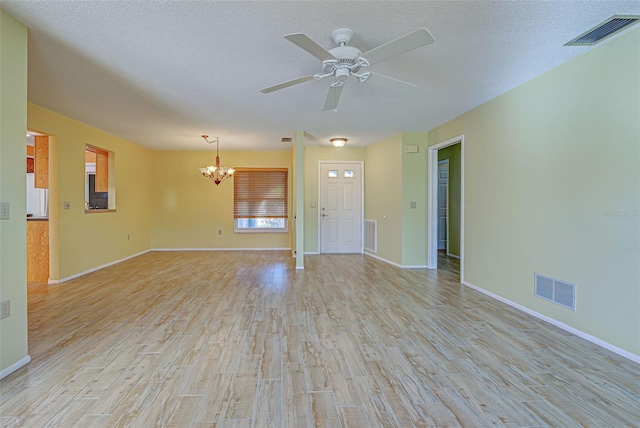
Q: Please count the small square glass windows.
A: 2